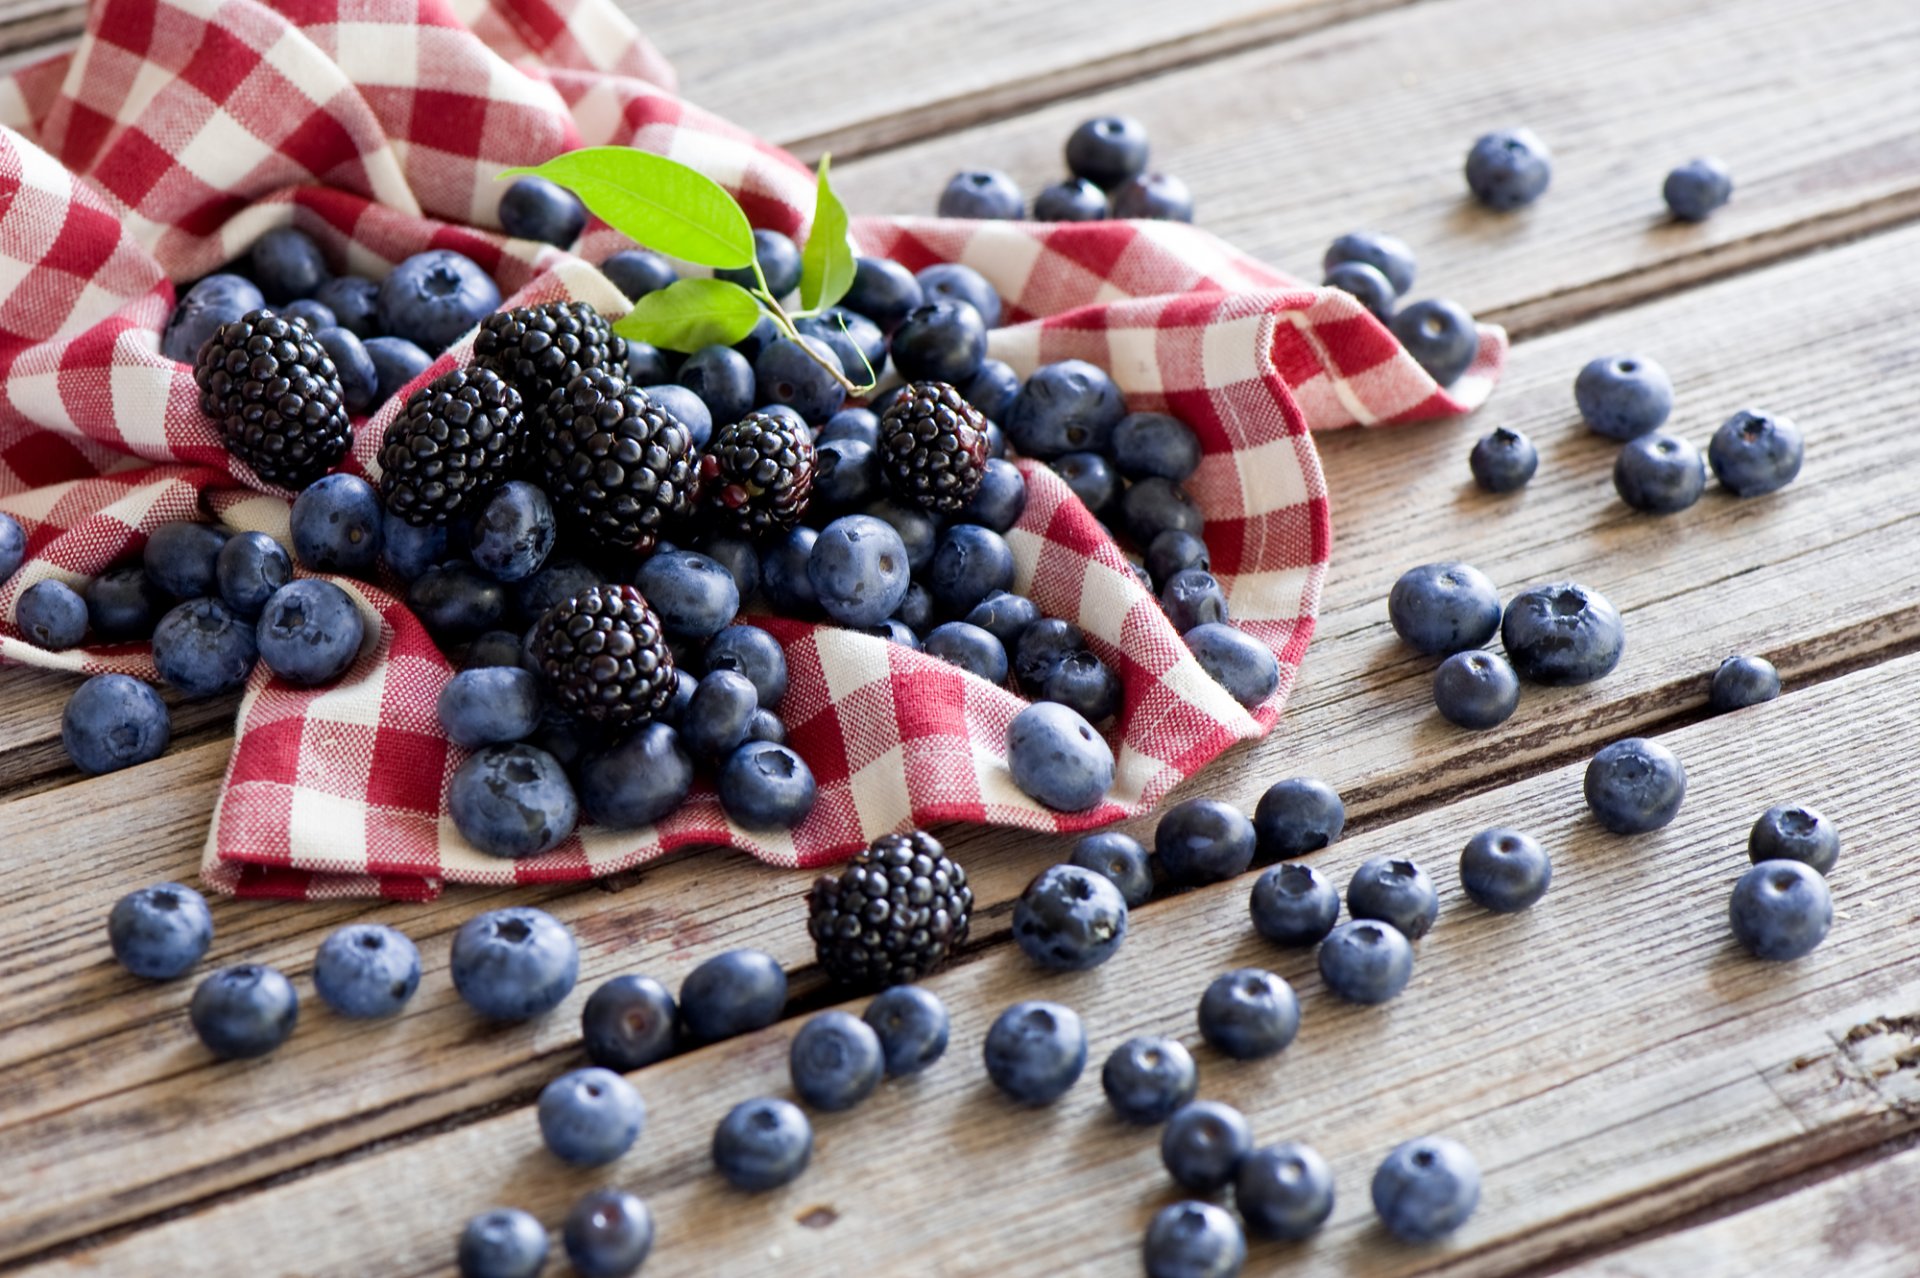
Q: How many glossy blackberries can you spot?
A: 8